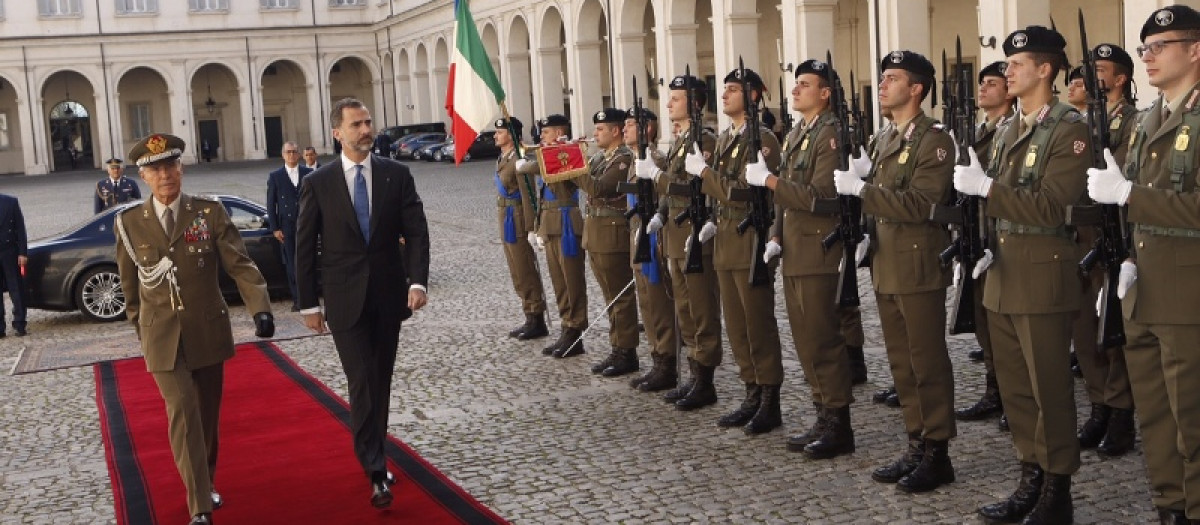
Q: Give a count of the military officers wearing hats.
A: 15